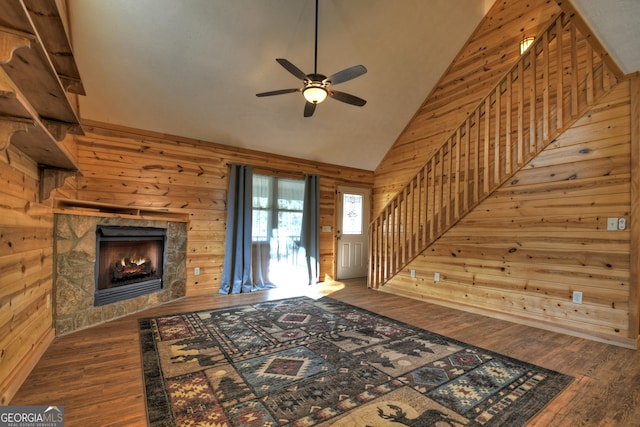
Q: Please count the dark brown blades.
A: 5